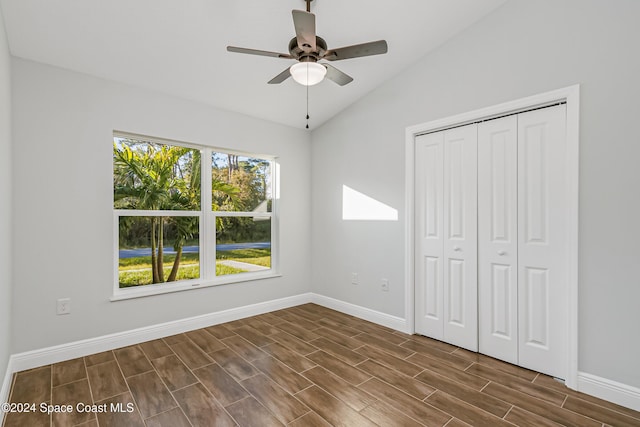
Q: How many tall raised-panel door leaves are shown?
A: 4